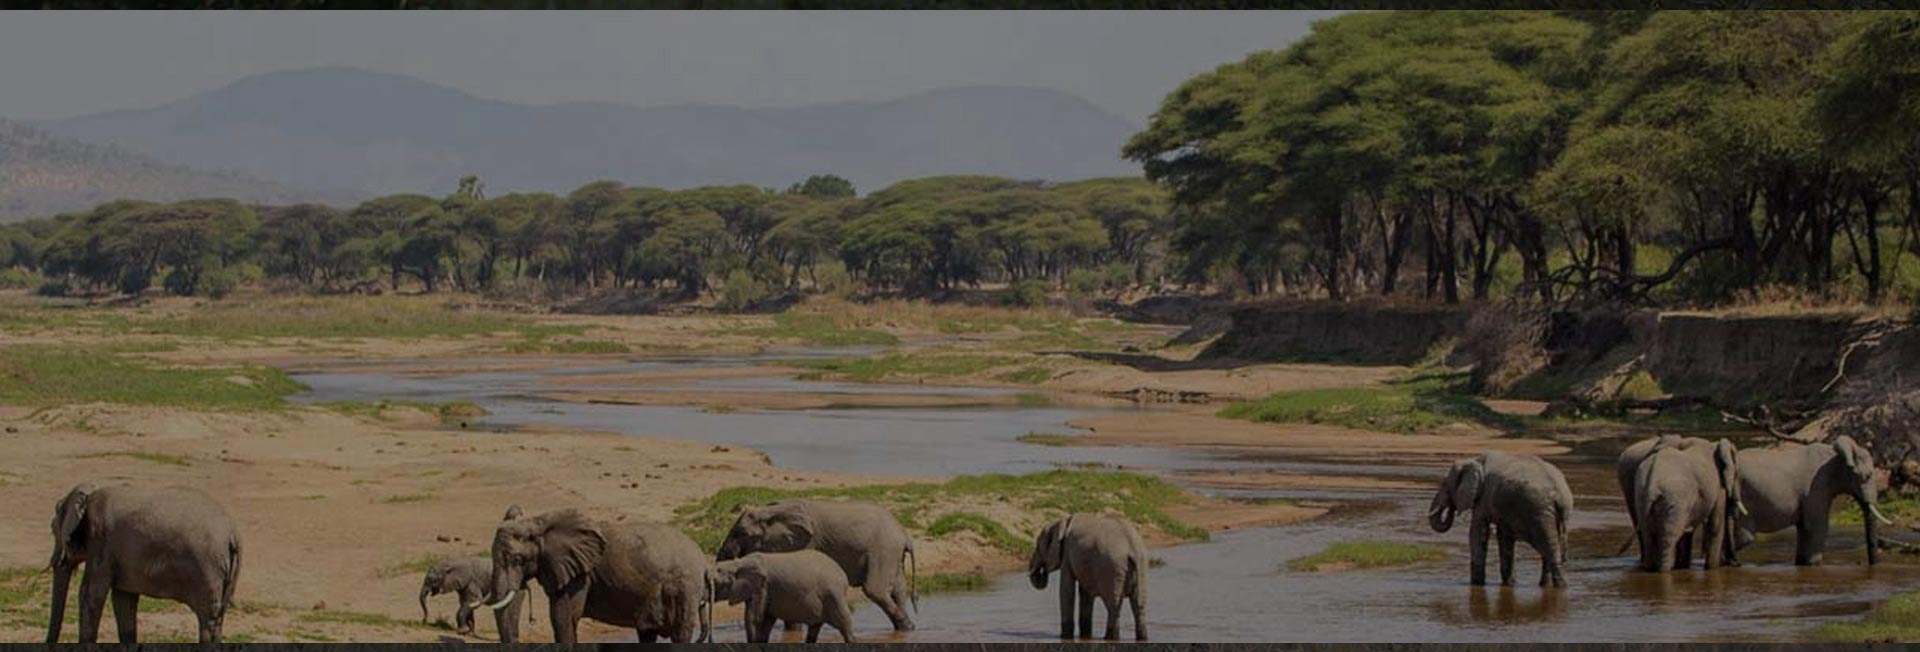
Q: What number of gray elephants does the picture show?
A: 10